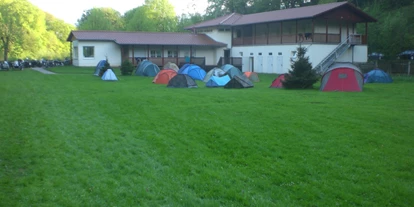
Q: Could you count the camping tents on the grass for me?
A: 15